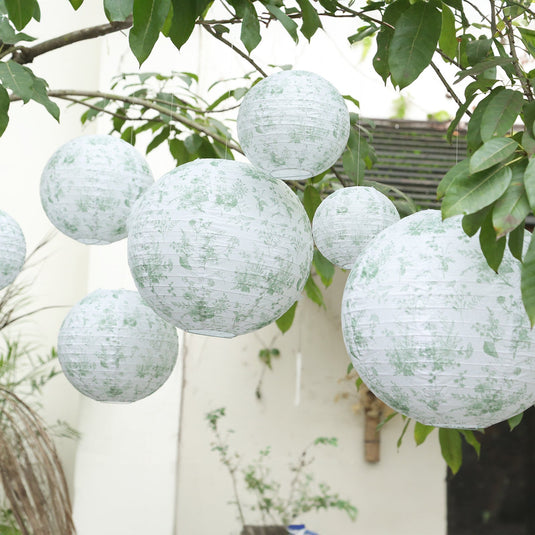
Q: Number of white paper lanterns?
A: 7